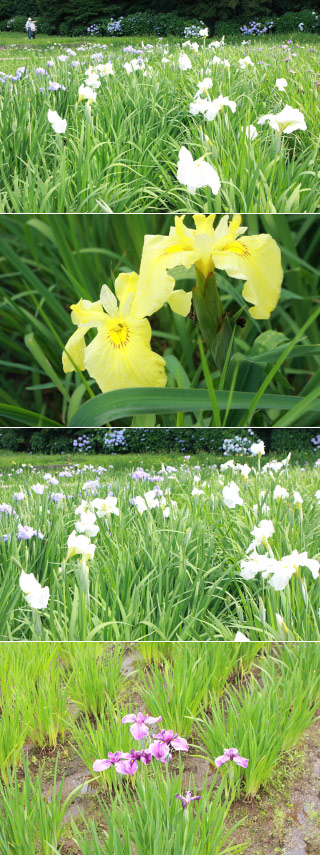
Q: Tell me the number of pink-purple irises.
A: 6